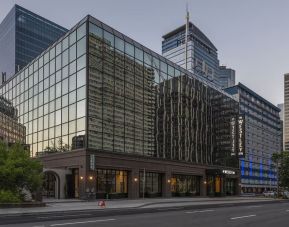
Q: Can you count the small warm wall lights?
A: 5